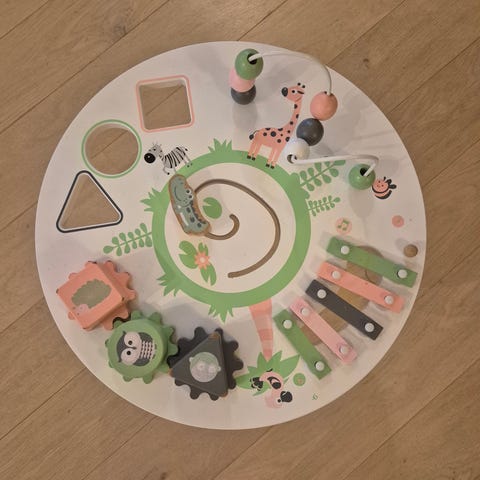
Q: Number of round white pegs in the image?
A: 10